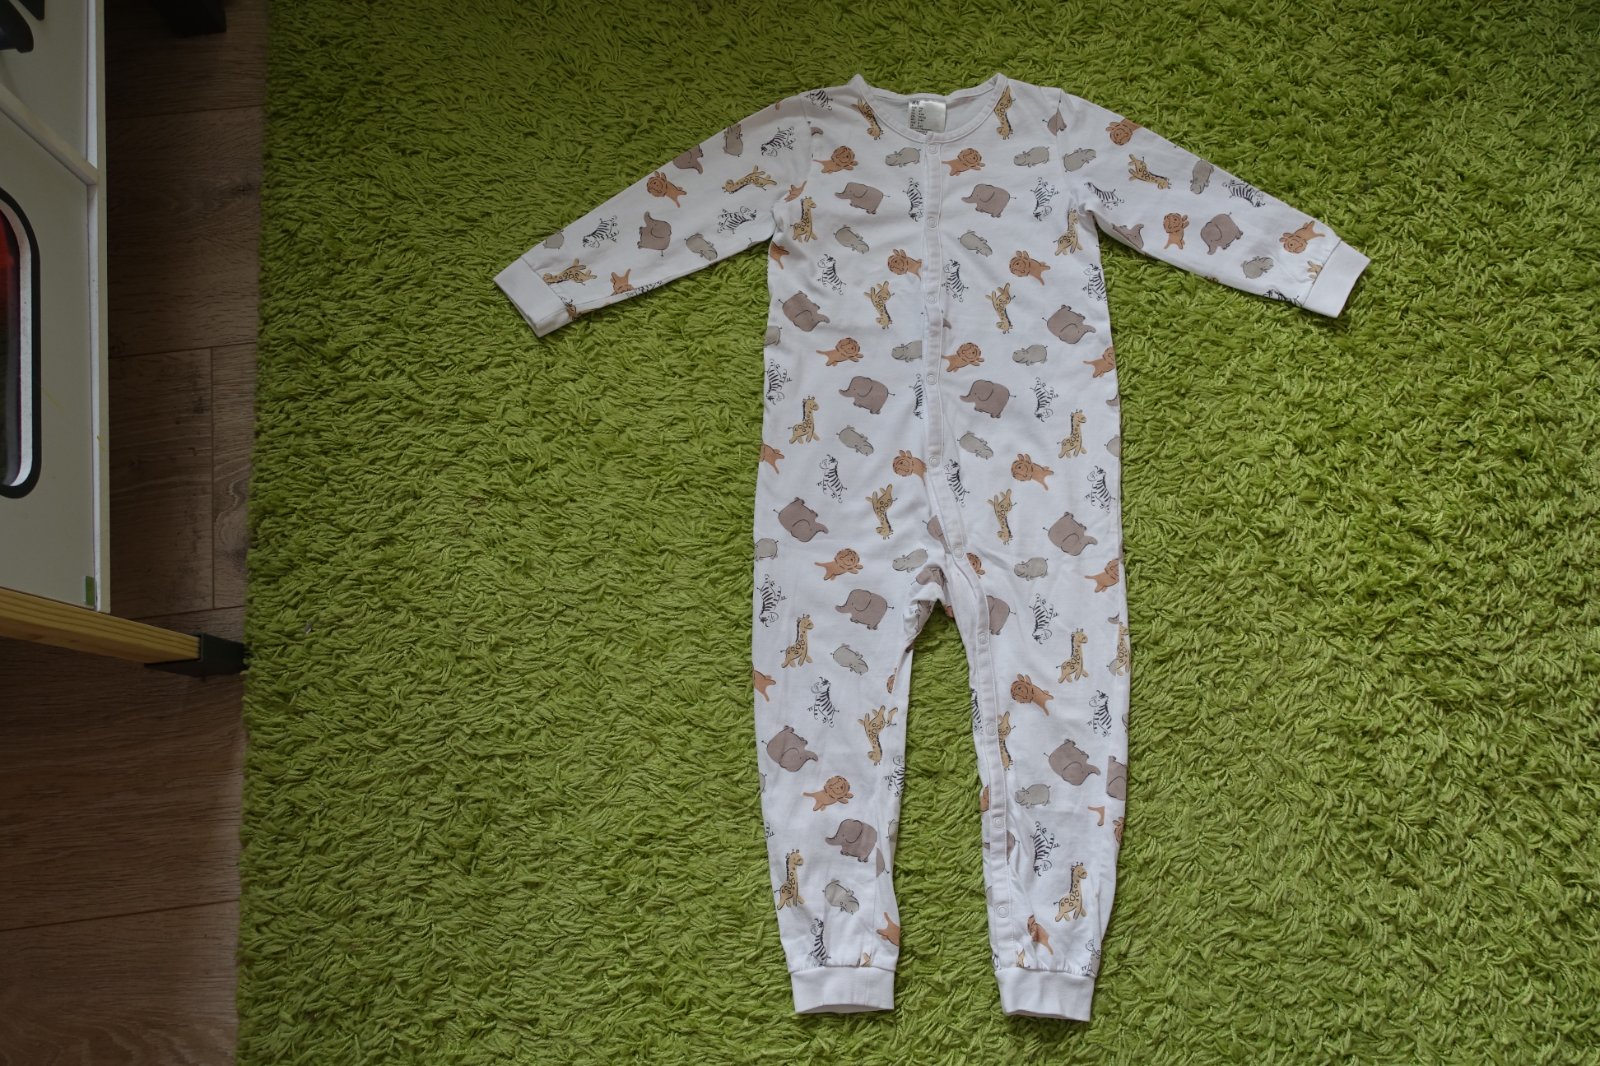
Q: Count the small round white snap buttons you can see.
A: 10